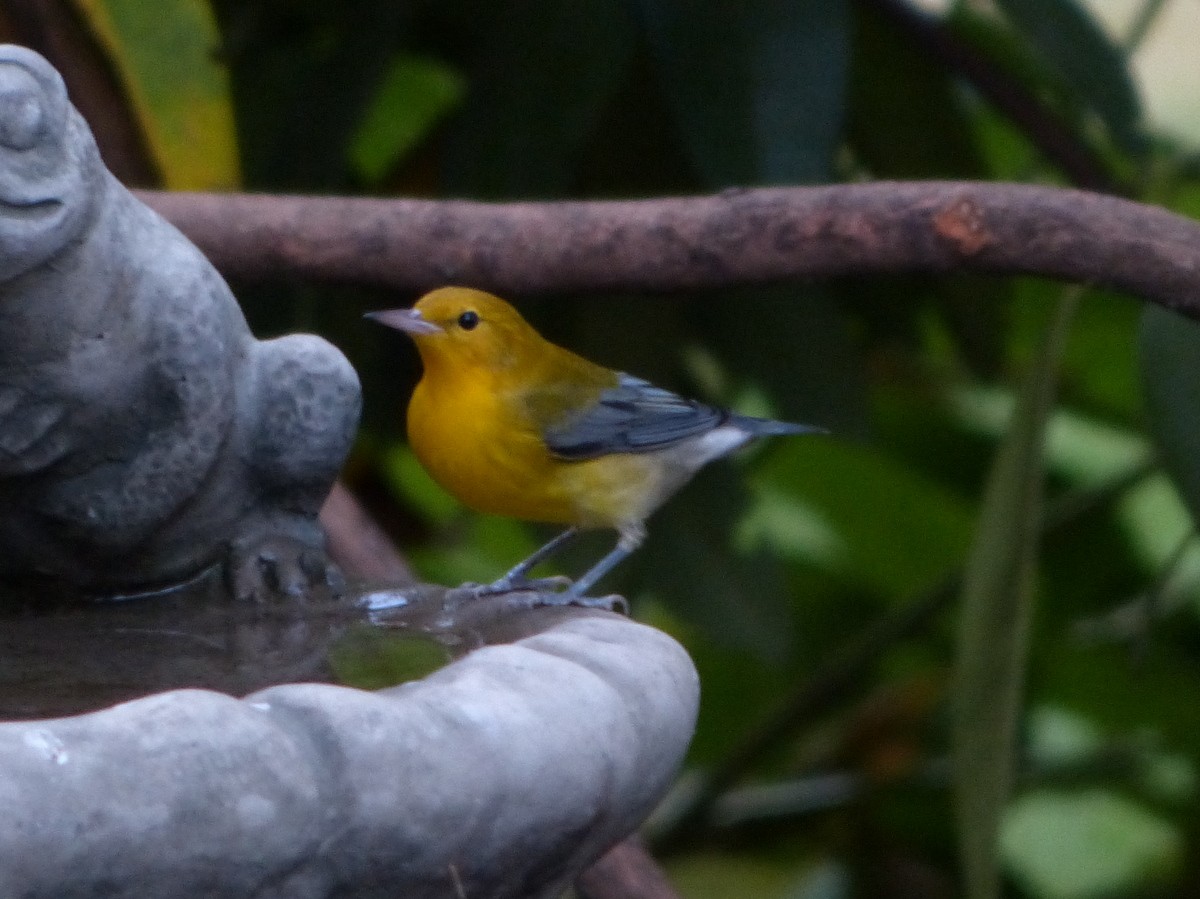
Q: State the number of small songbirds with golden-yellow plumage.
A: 1